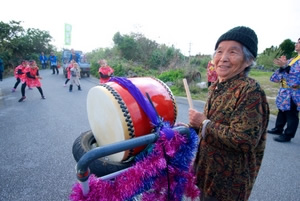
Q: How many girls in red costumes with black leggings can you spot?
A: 4